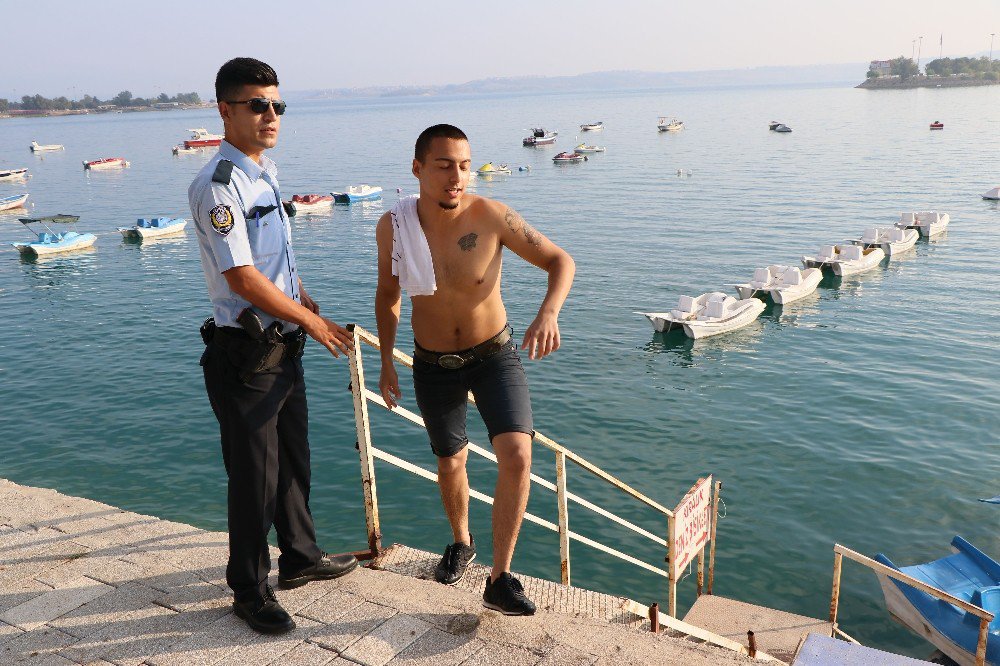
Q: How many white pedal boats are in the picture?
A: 5